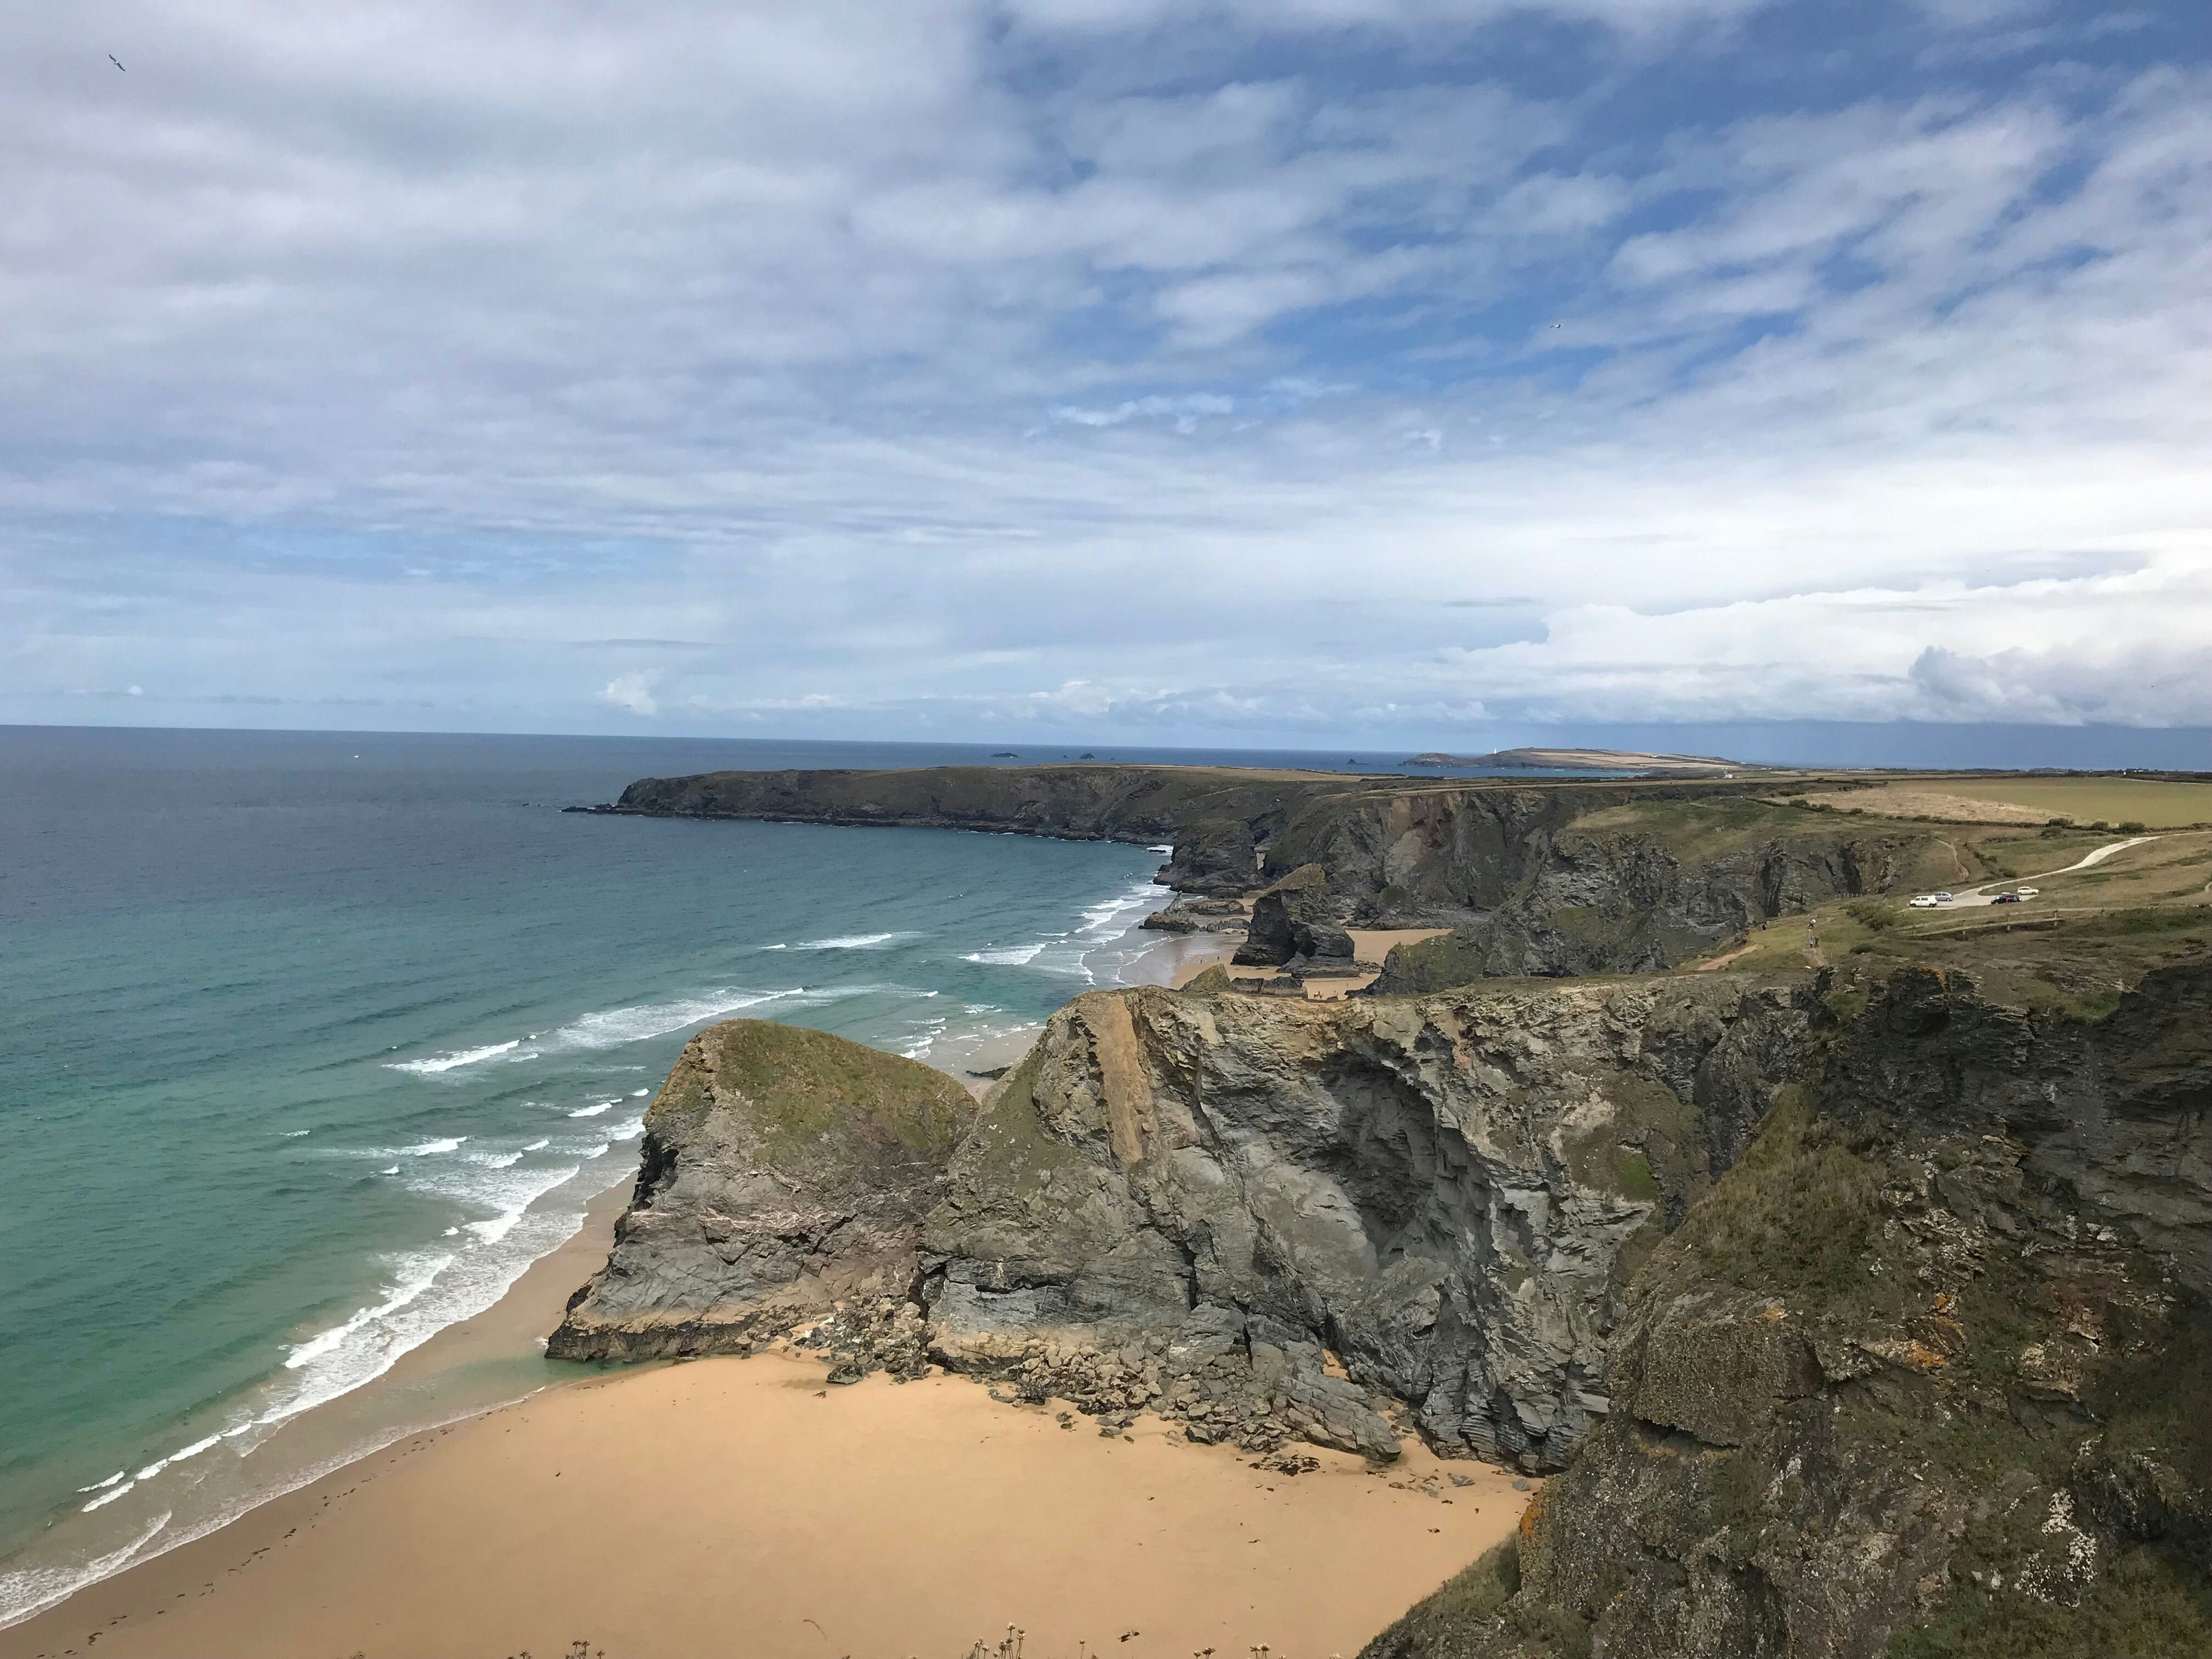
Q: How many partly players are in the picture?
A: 0